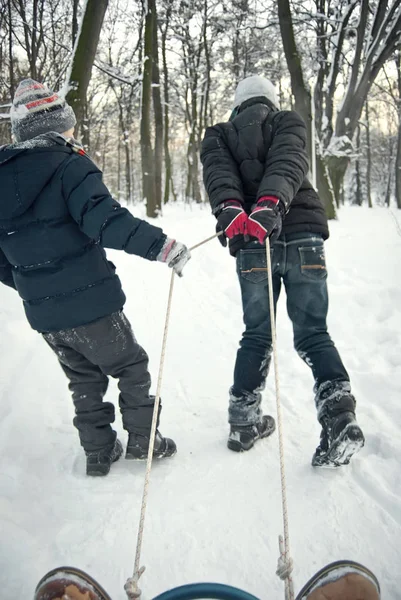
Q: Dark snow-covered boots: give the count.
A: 4